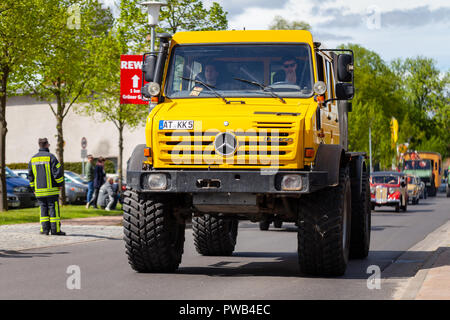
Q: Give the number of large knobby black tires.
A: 4